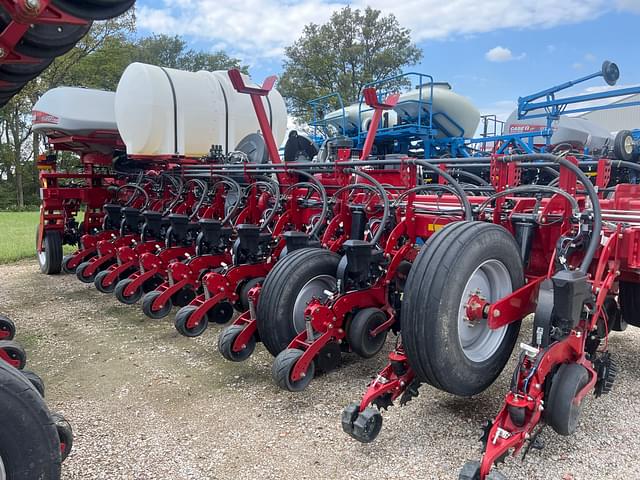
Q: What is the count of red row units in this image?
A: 10